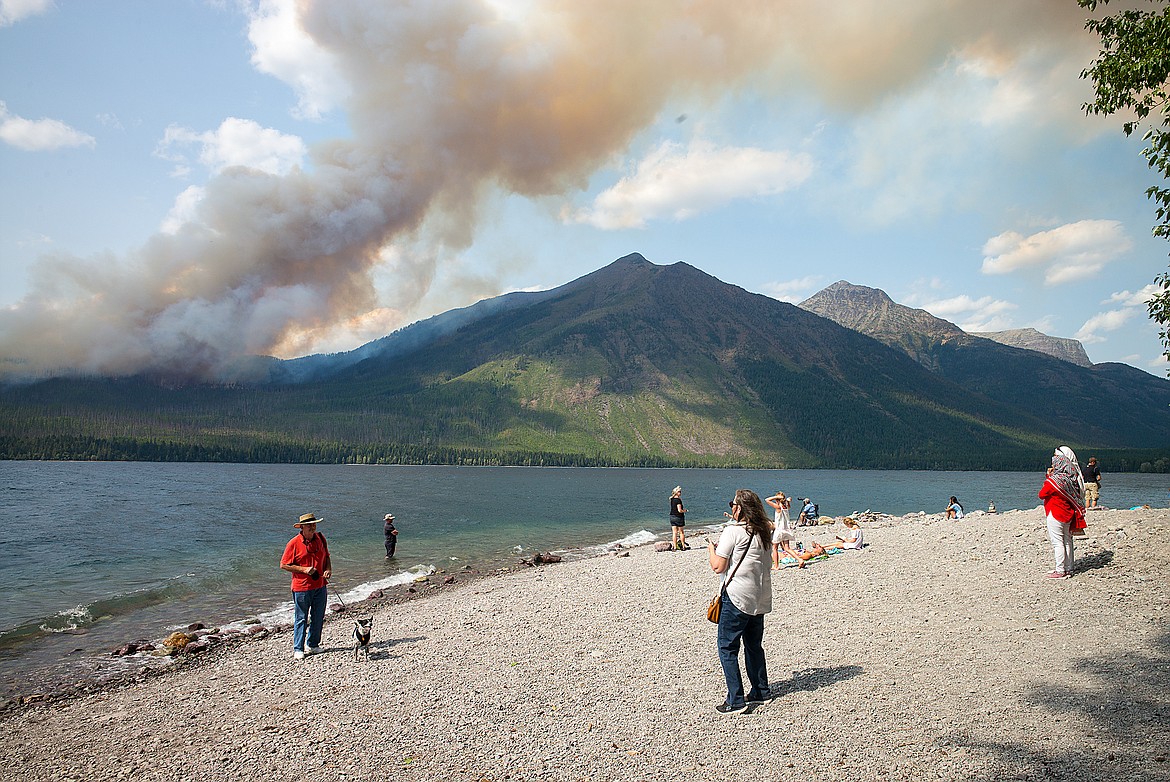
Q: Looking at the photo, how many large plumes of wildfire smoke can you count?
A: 1